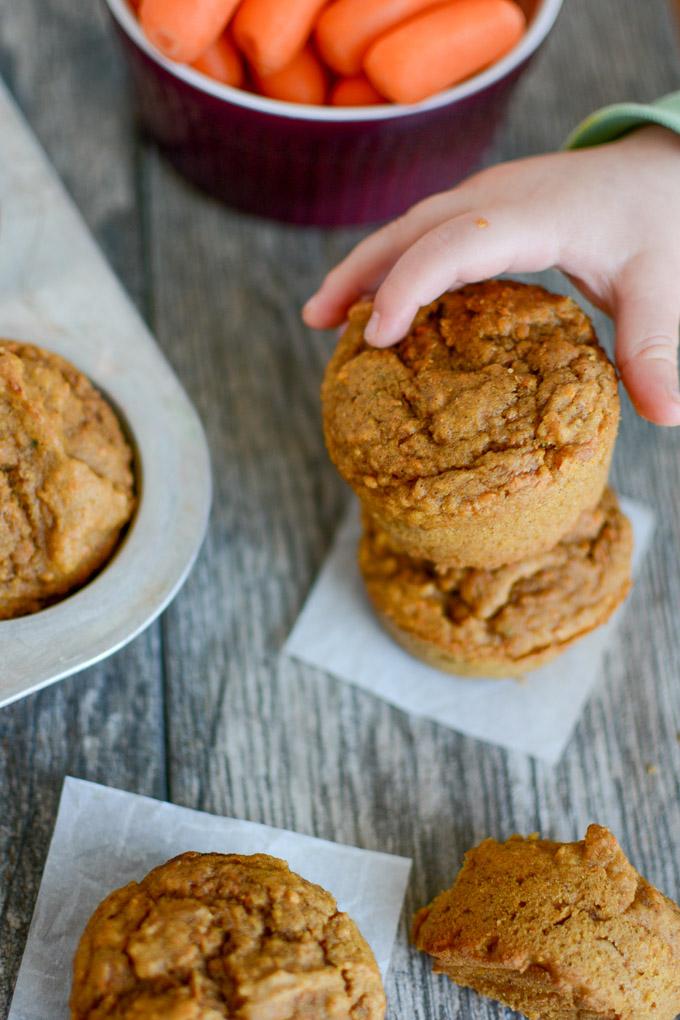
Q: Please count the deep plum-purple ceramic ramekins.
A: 1